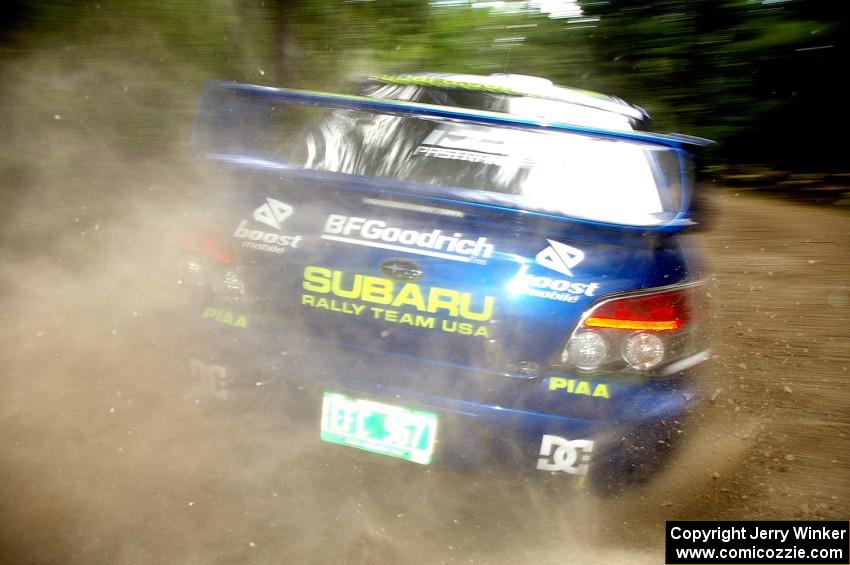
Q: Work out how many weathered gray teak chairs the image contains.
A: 0